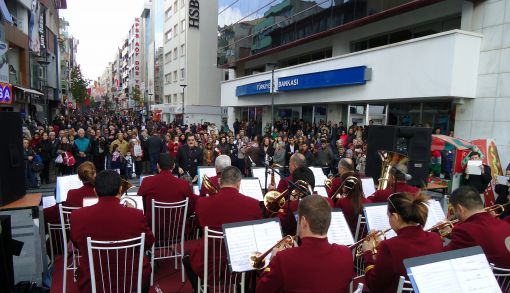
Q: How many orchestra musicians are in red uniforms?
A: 13